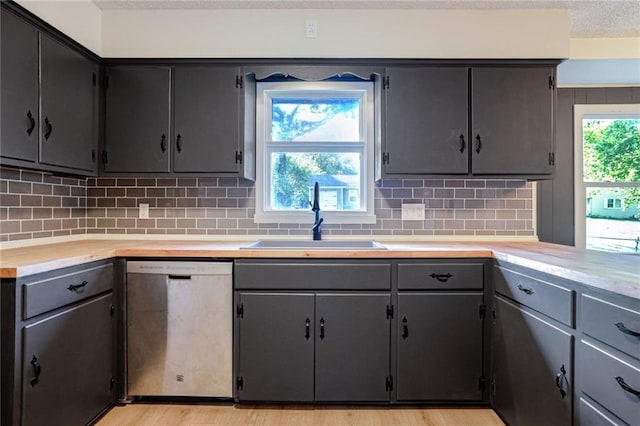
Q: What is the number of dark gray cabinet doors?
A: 11